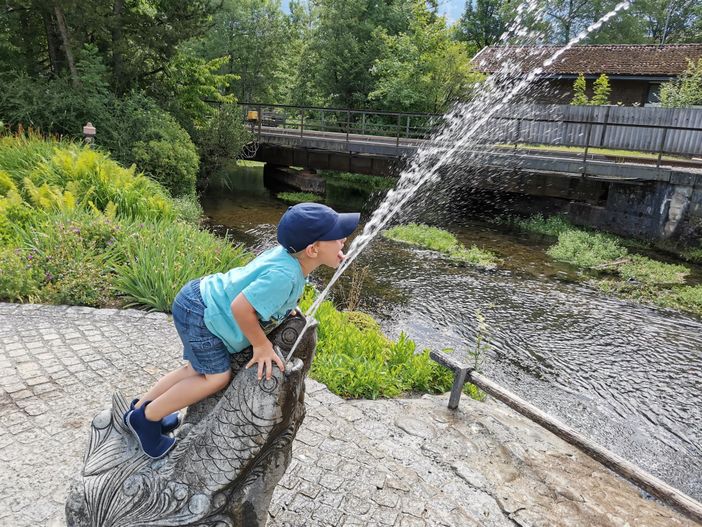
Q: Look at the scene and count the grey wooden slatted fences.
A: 1